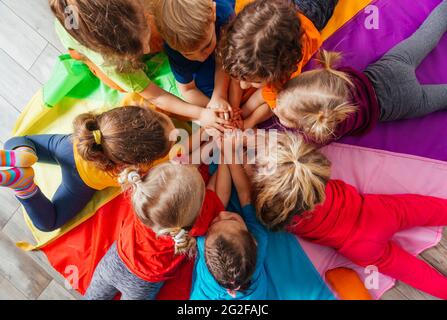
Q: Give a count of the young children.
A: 8